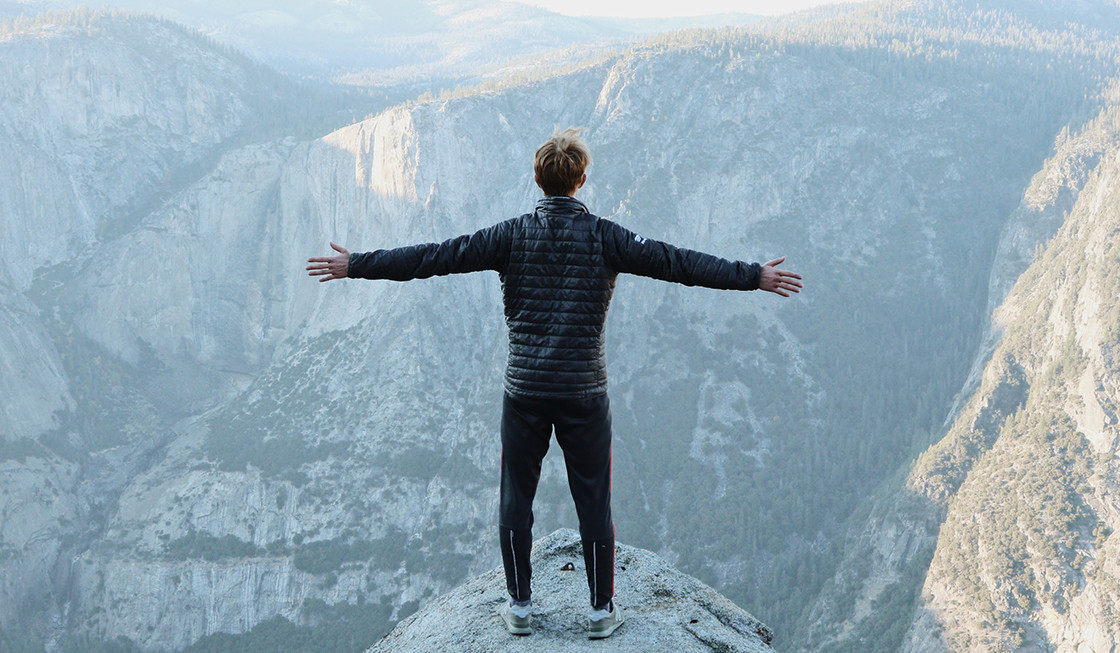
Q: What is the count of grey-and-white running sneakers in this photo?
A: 2